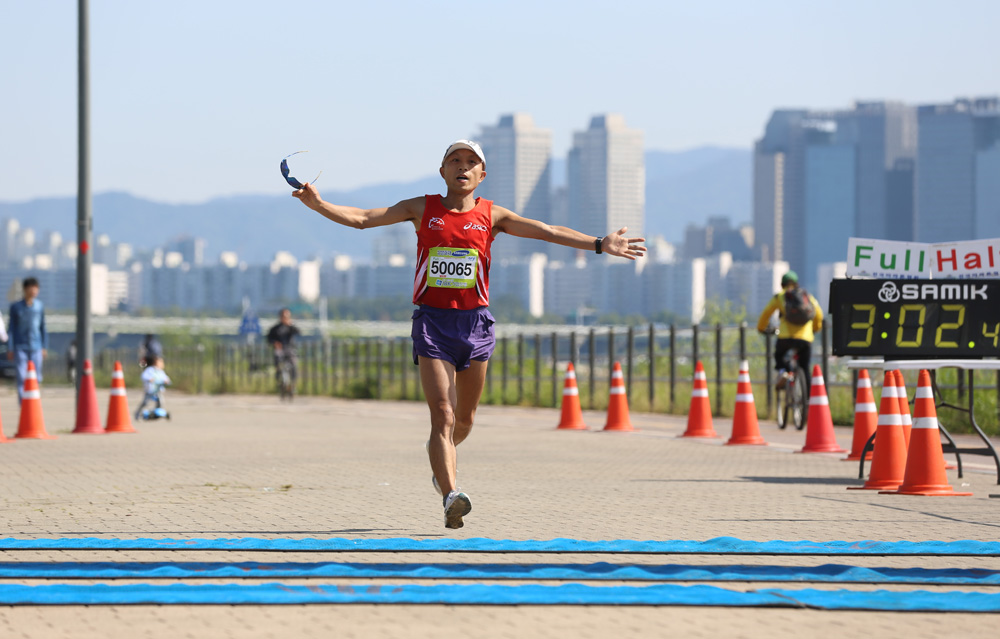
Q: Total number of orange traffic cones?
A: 13